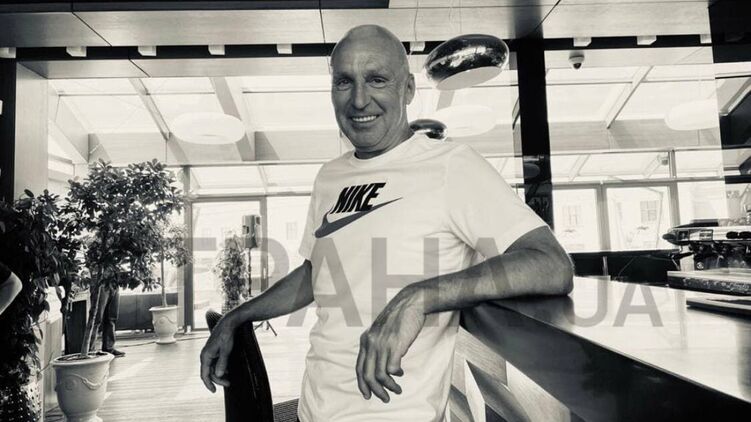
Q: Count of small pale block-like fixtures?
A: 9